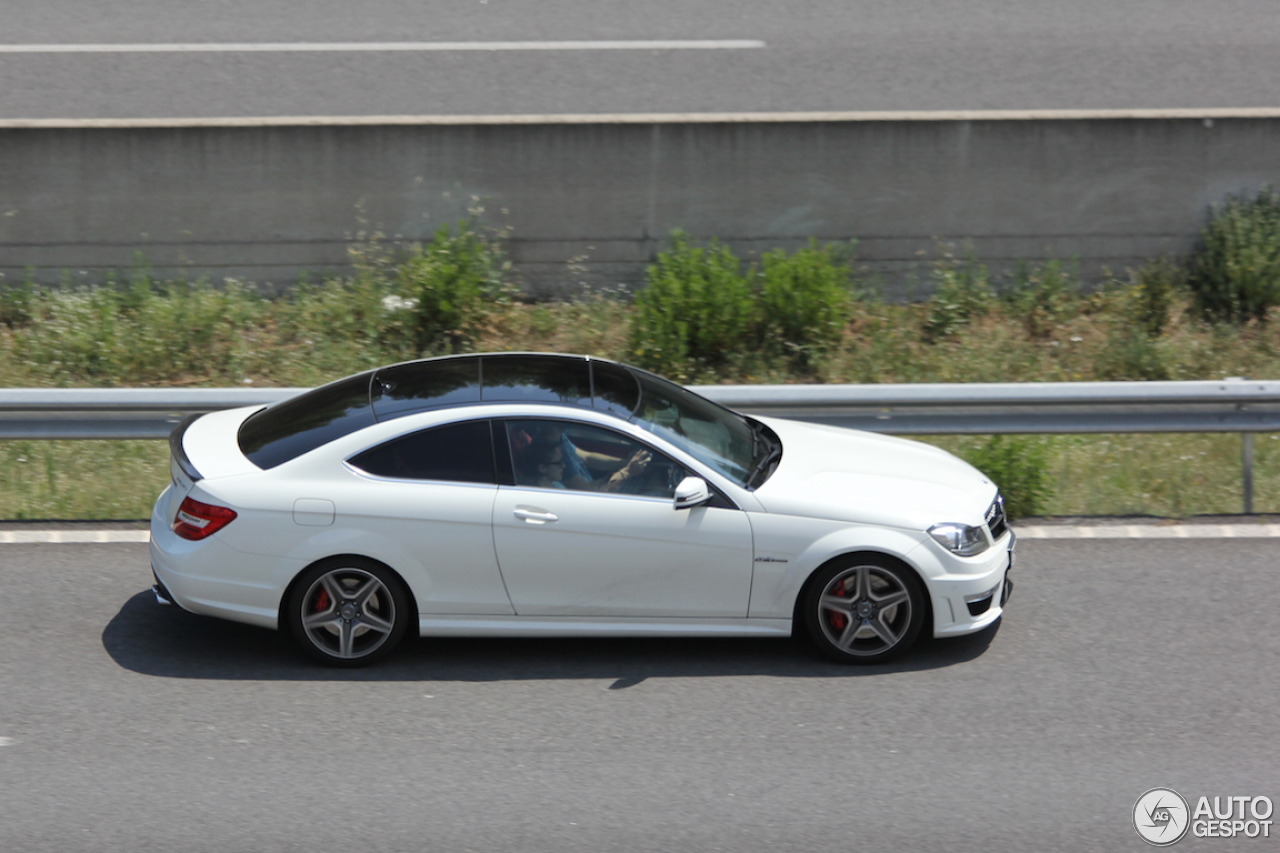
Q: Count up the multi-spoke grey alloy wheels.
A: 2